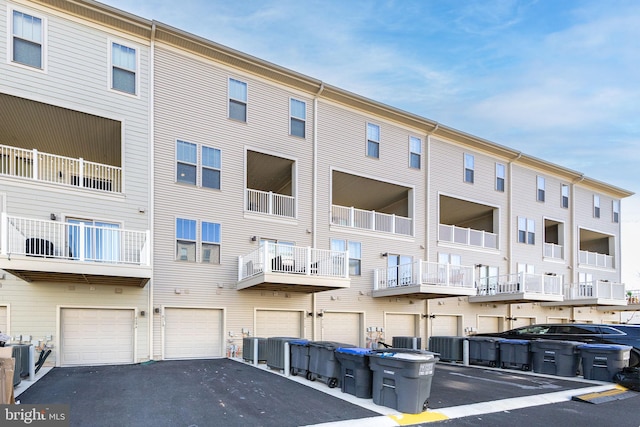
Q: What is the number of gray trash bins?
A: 8